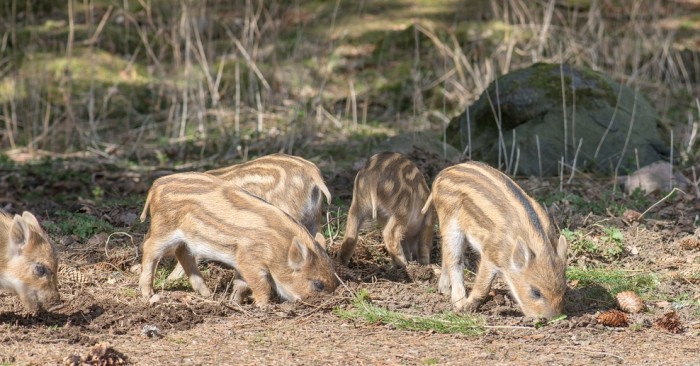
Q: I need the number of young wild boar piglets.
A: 5